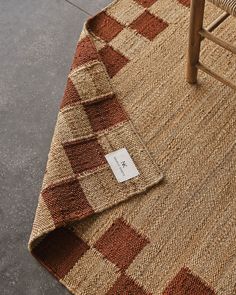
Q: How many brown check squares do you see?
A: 14